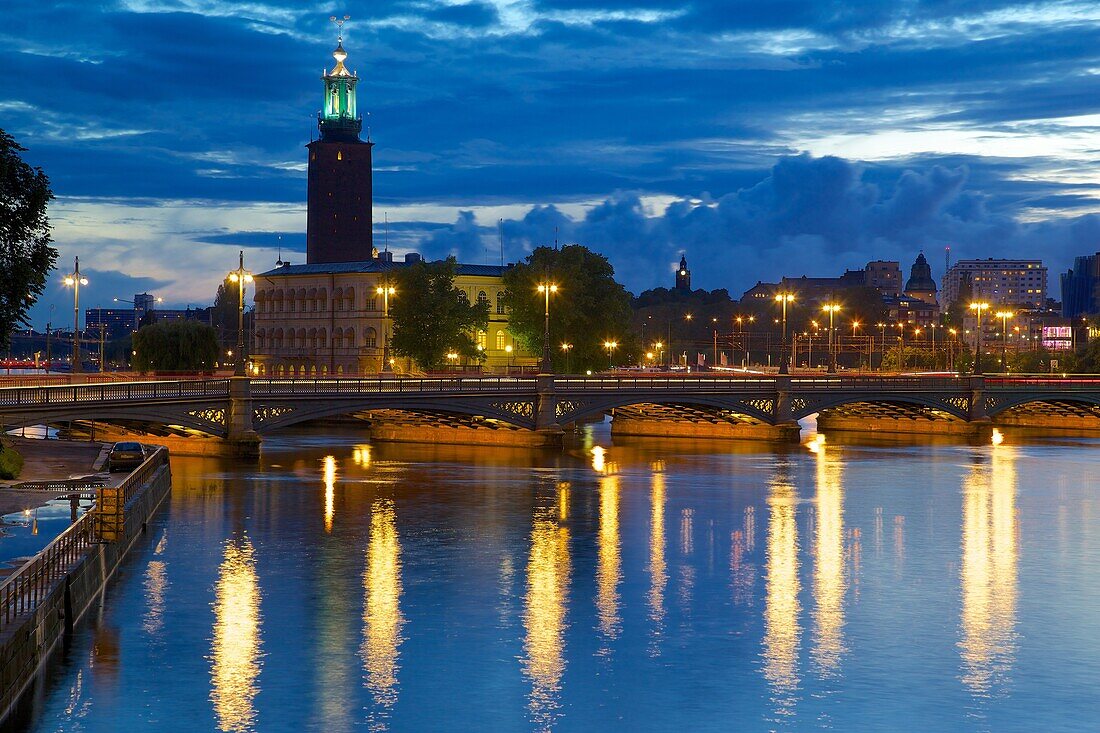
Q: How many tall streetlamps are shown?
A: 8